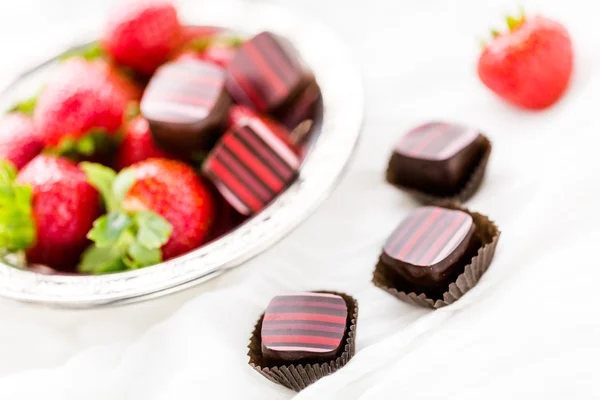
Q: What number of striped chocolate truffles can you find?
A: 6